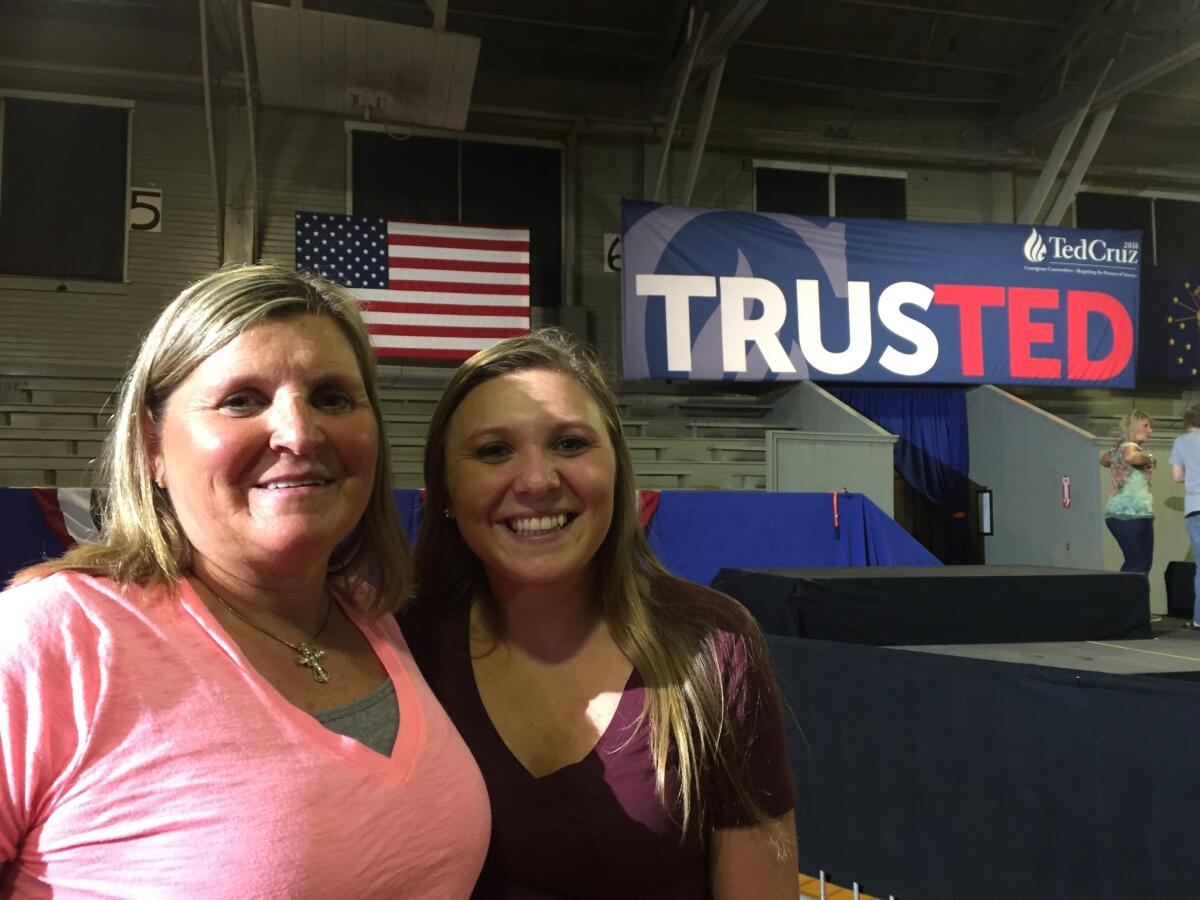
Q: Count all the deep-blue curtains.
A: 1